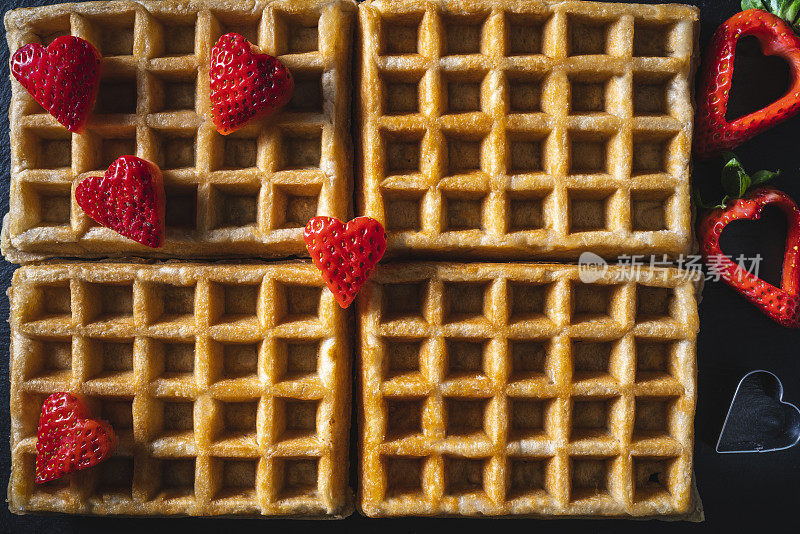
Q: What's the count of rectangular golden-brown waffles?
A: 4